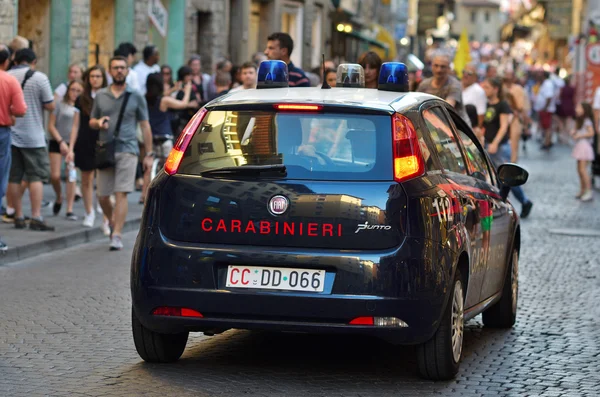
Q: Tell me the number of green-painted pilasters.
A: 3